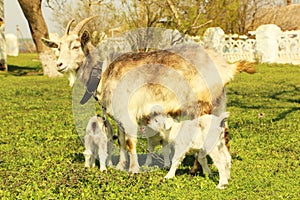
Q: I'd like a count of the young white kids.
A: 2